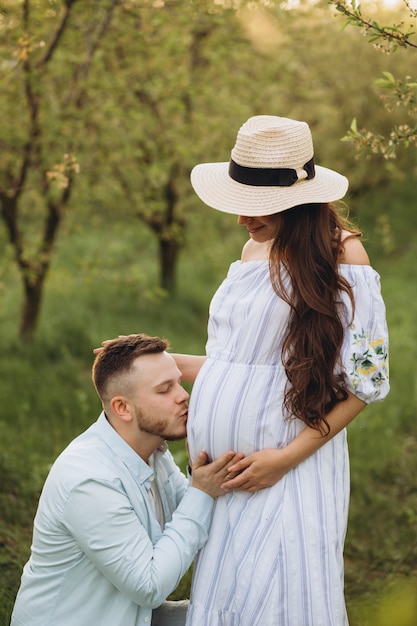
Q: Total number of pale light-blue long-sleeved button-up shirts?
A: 1